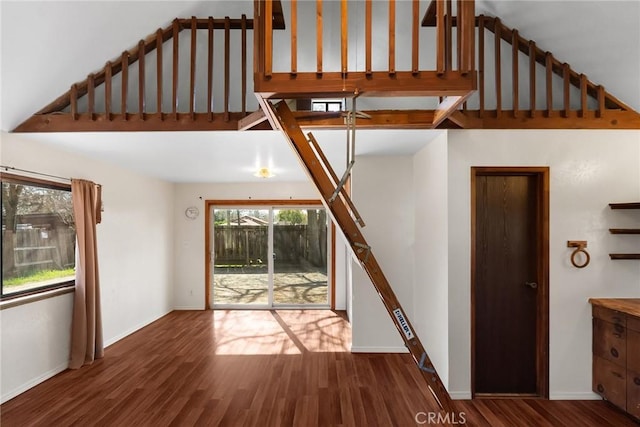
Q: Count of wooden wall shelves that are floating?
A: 3